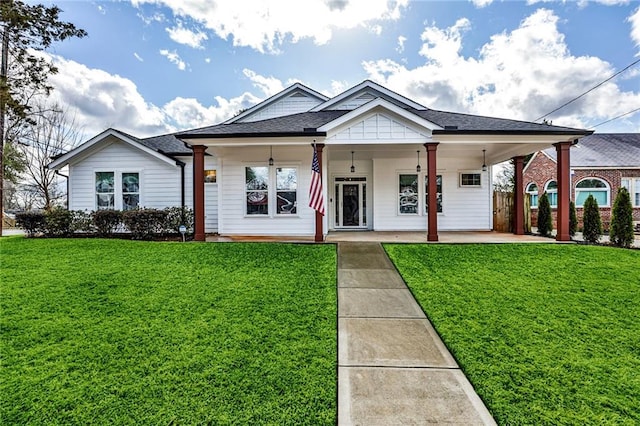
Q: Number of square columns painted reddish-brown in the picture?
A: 5